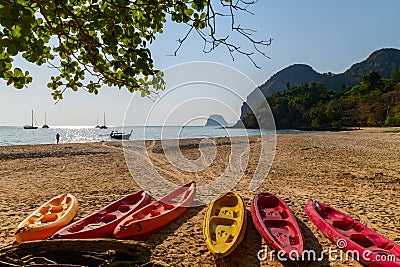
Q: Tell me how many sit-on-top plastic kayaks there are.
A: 6